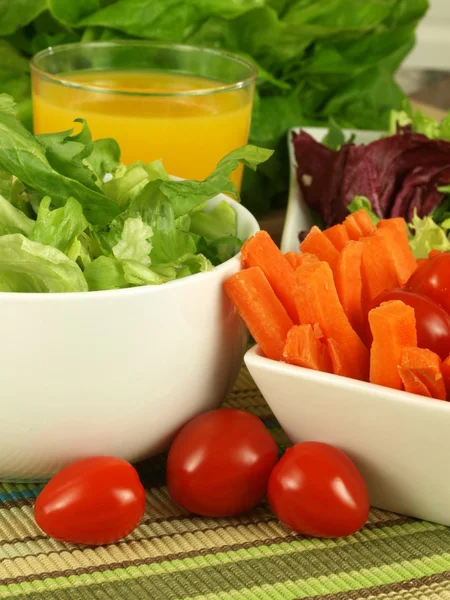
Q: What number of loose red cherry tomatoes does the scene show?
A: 3